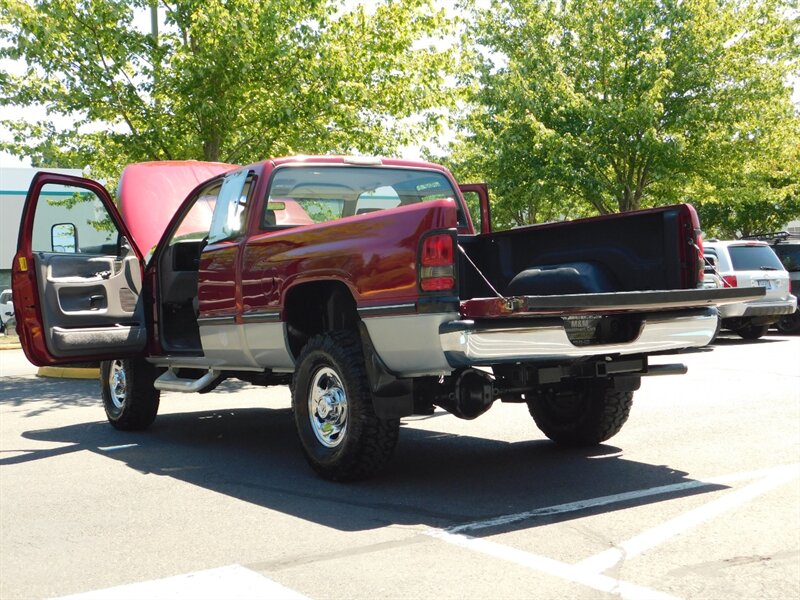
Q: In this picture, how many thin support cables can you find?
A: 2